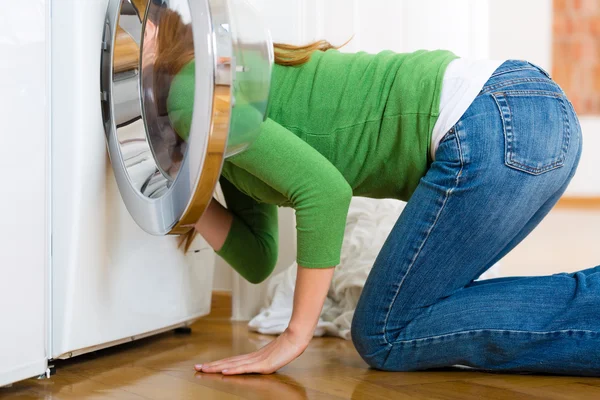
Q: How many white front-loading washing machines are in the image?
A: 1